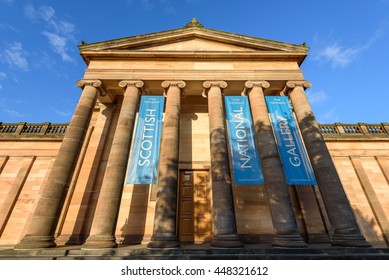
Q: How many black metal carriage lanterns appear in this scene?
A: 0